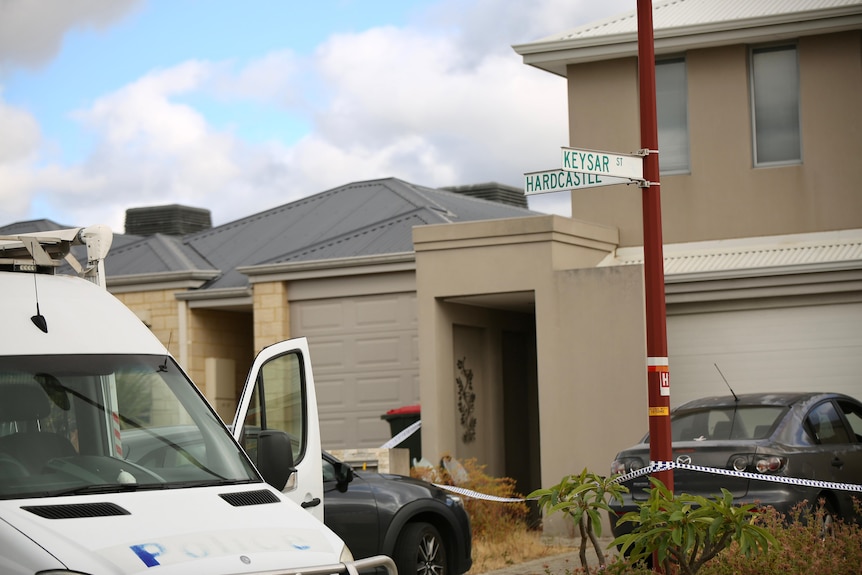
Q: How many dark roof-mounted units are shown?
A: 2